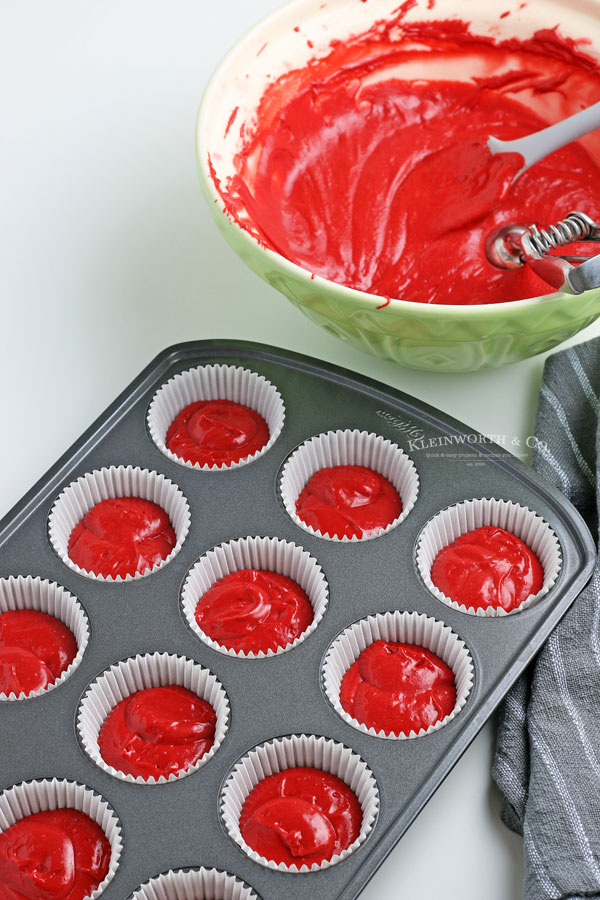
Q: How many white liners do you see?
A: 11